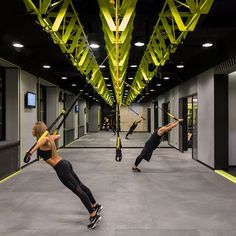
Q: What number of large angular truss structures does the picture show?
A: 3